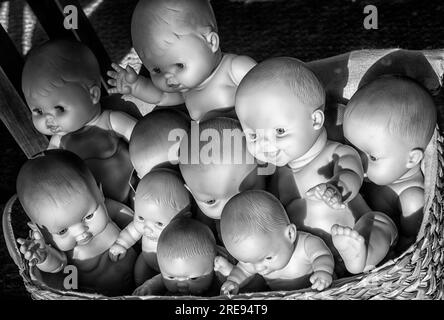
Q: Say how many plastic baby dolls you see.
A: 10